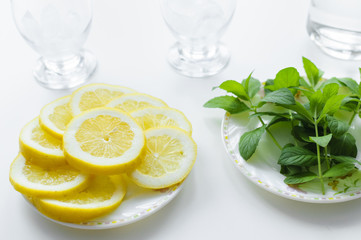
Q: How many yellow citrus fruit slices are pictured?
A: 9